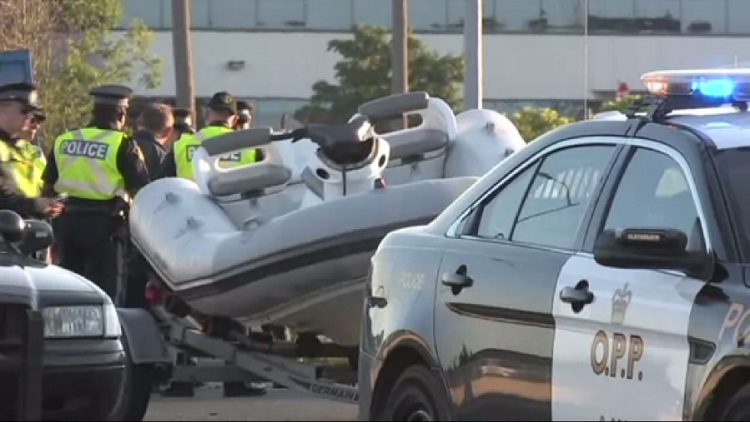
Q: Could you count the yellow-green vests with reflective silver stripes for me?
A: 4